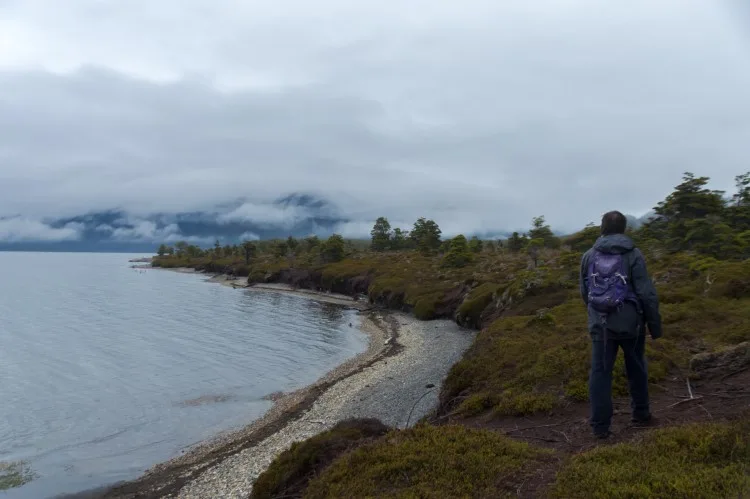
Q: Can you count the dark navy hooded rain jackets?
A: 1